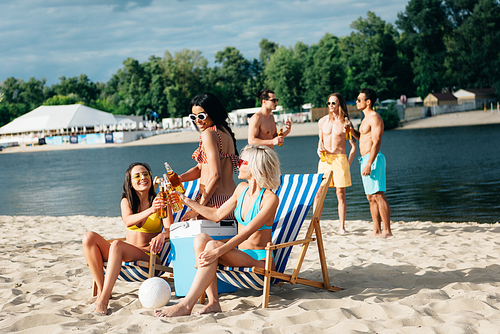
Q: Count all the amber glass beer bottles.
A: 6